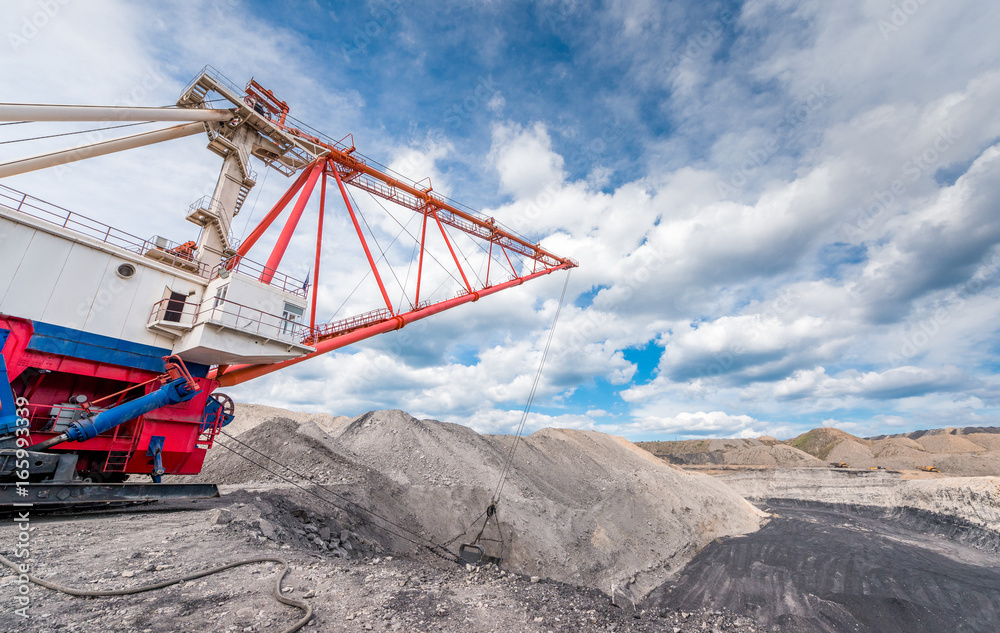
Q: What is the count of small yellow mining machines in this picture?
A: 3